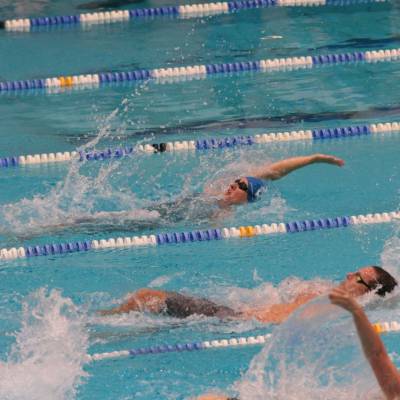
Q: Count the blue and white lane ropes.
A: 5